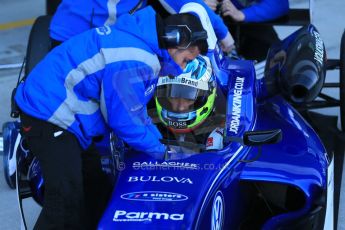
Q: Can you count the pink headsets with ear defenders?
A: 0